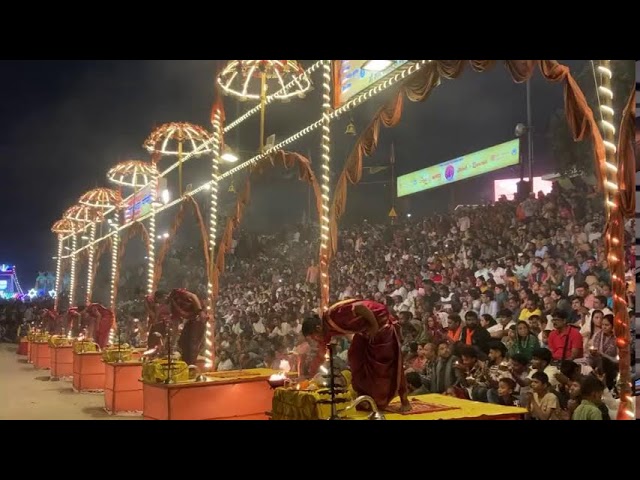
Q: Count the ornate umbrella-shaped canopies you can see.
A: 6